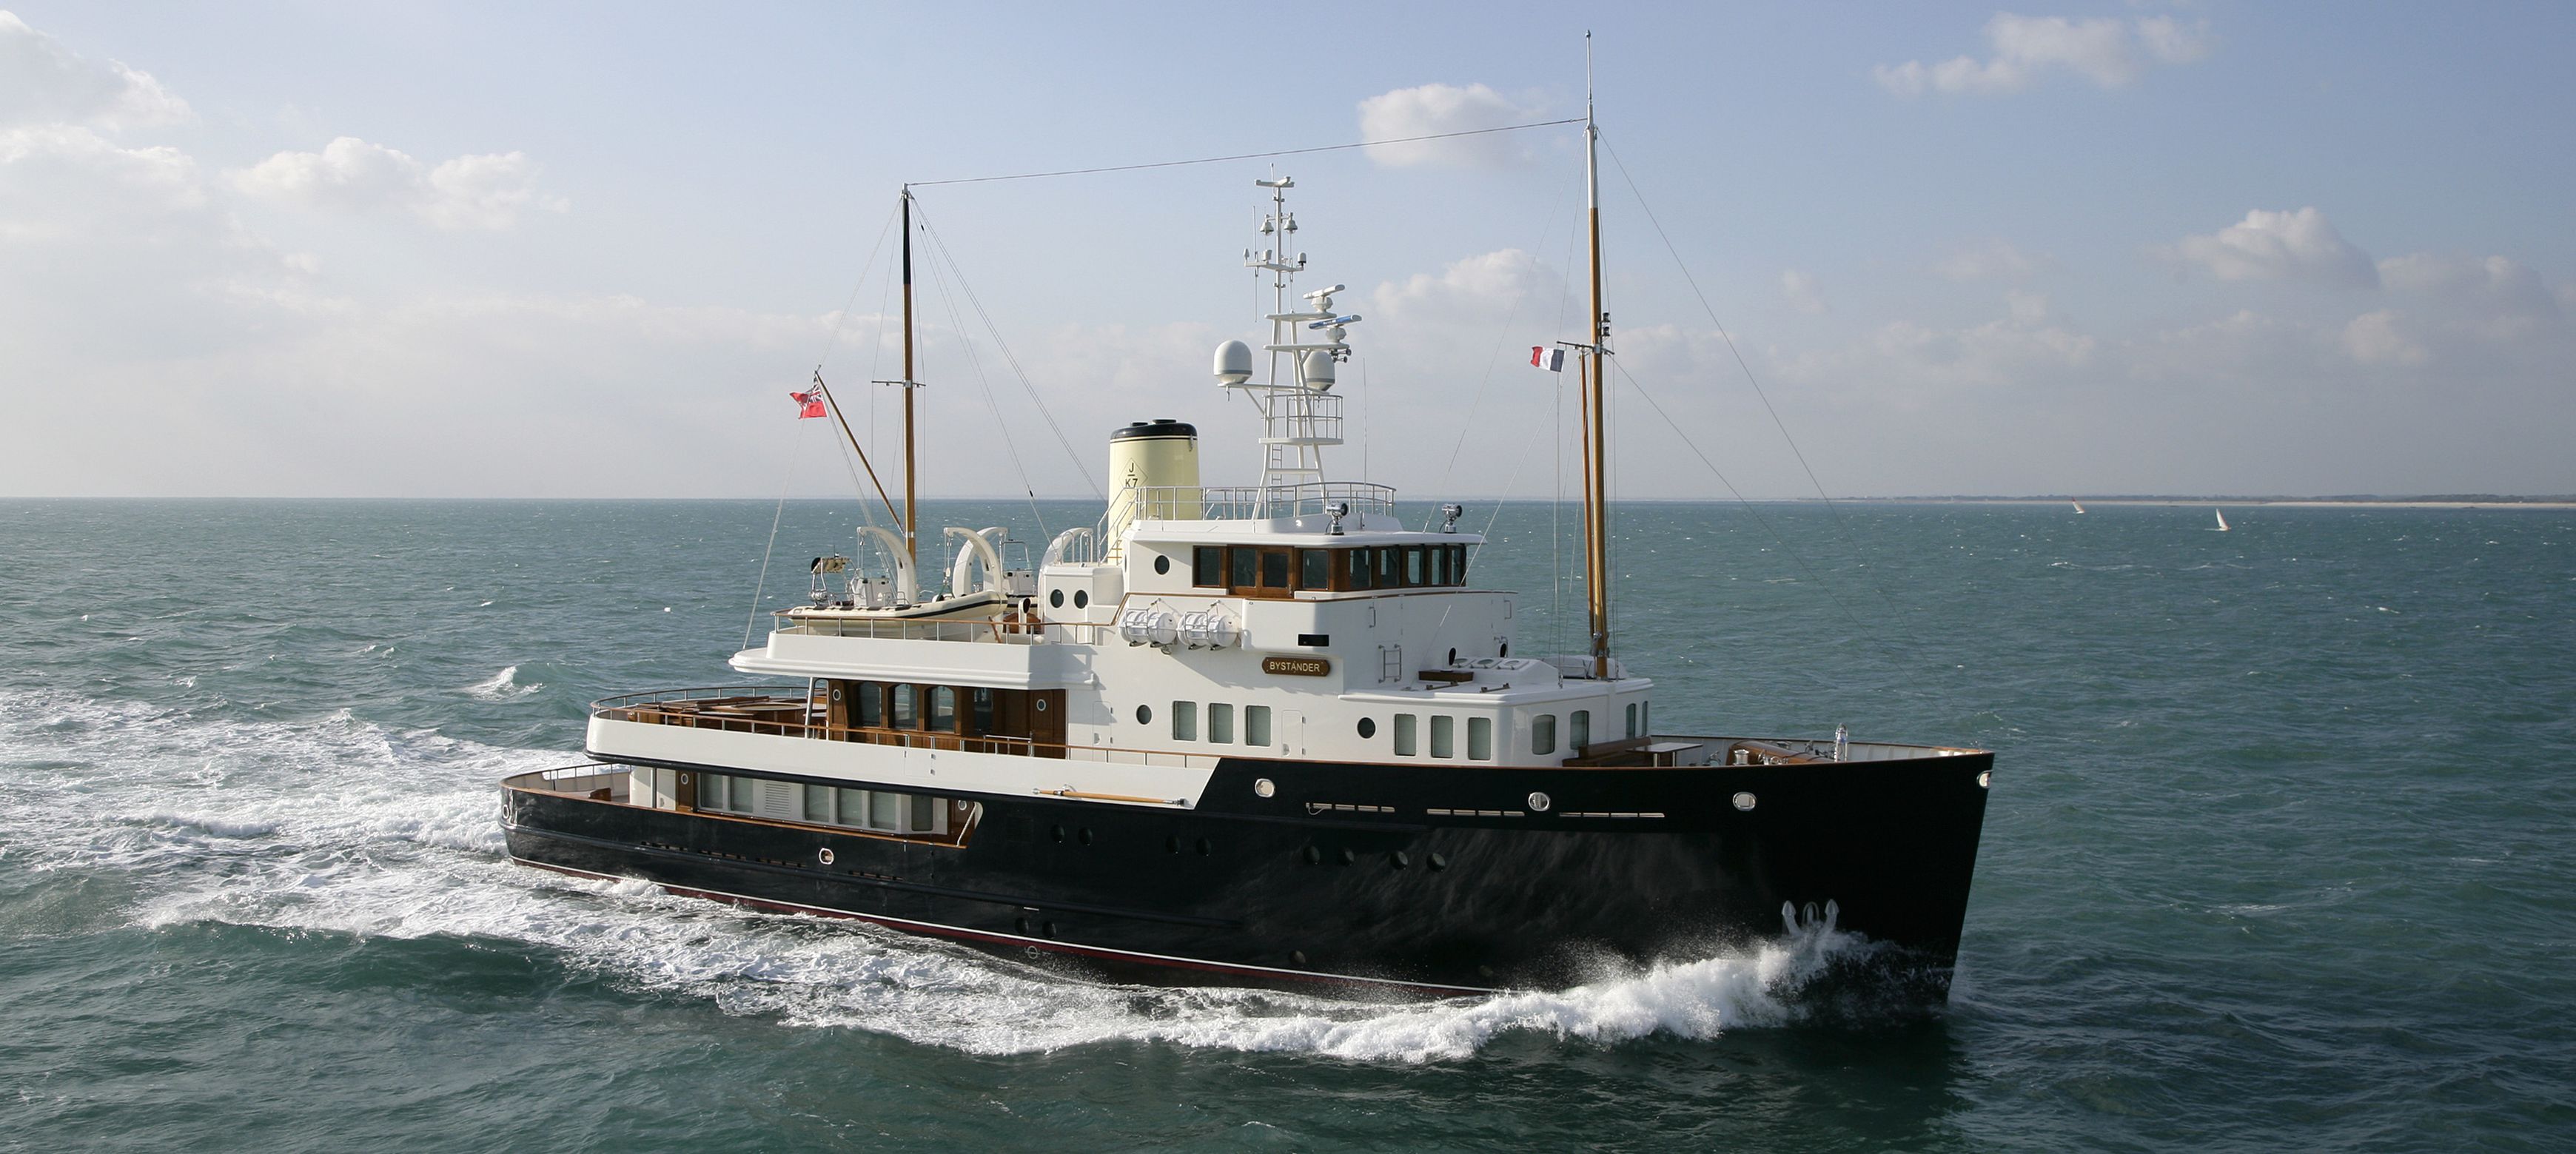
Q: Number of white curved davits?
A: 4